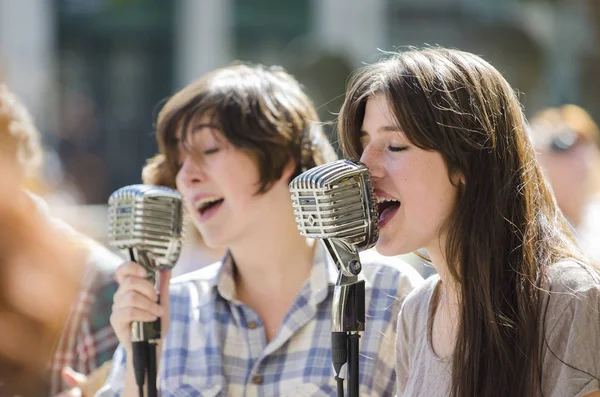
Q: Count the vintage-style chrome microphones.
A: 2